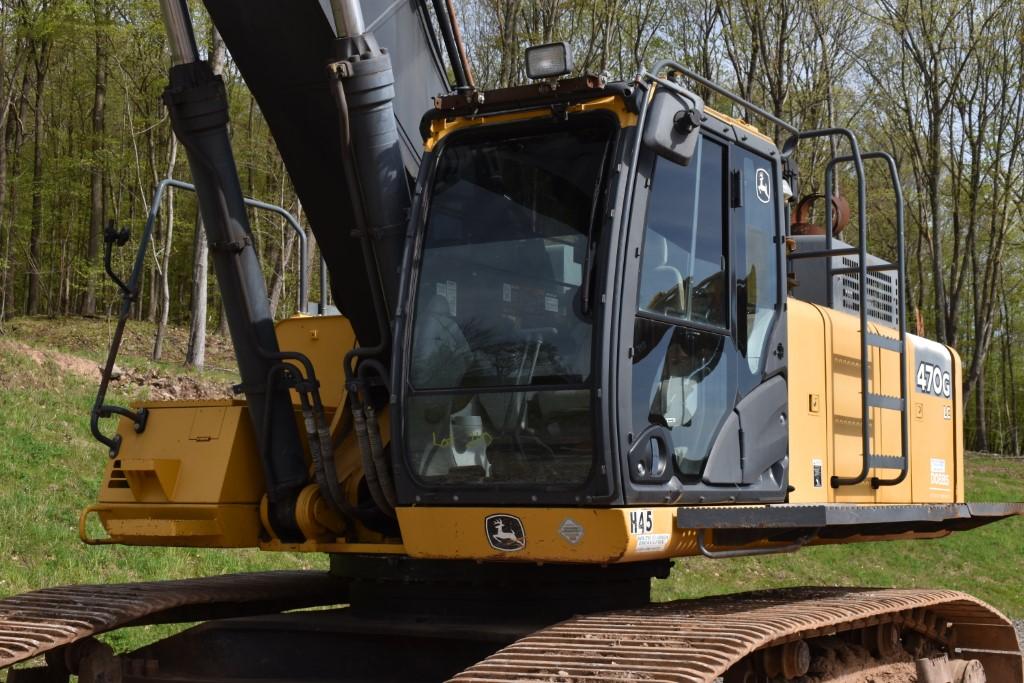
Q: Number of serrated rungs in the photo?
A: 3